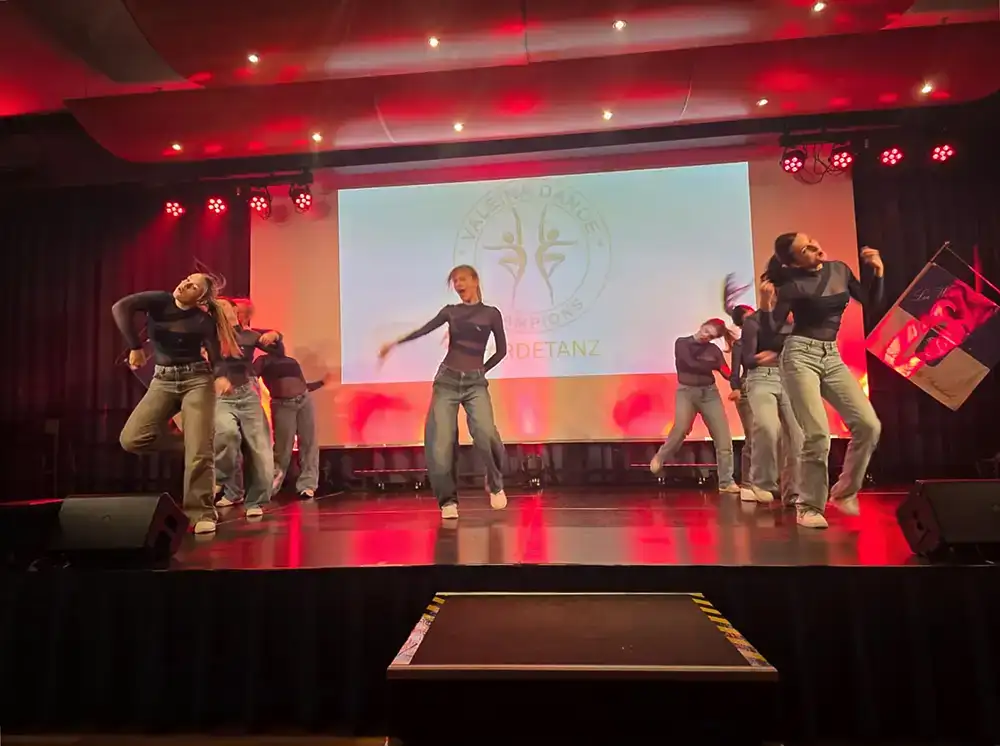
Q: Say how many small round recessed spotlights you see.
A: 10